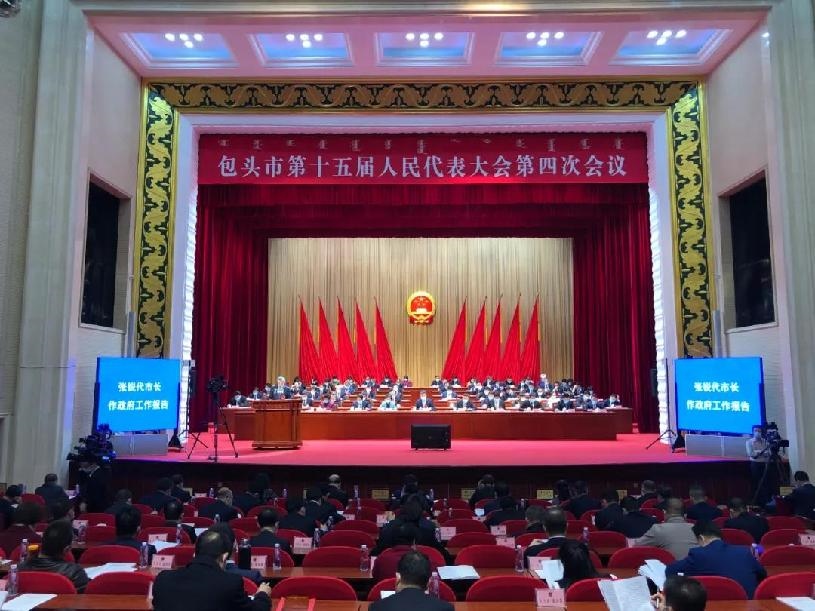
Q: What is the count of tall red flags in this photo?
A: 10